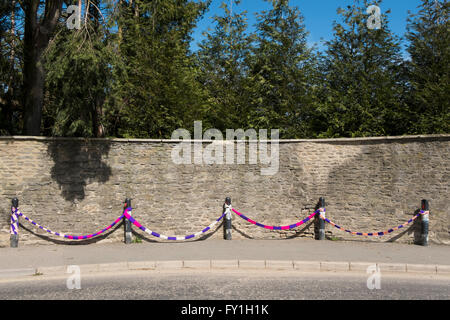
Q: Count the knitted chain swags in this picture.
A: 4